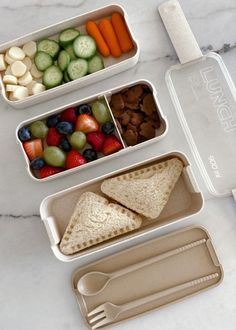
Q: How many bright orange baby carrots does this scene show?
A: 3